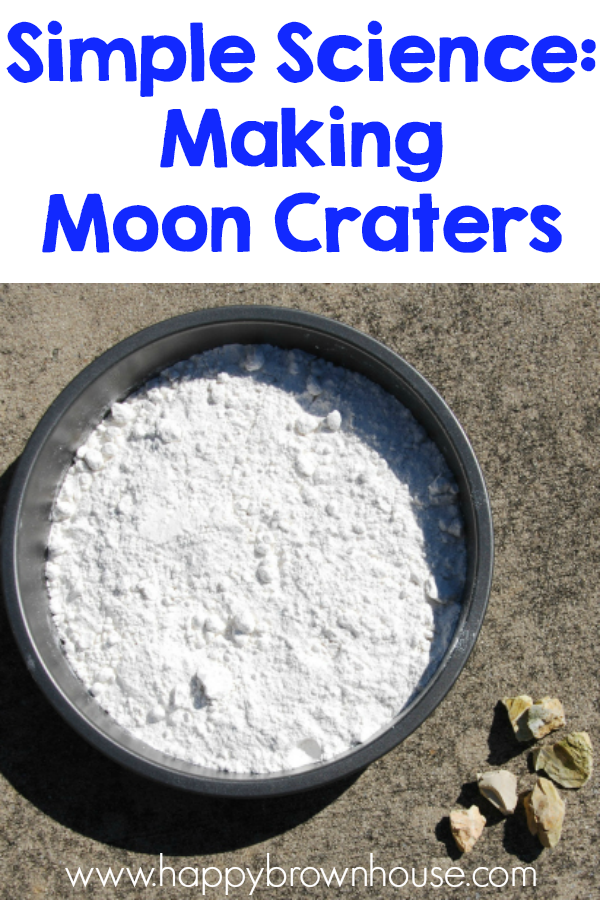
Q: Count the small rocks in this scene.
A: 6